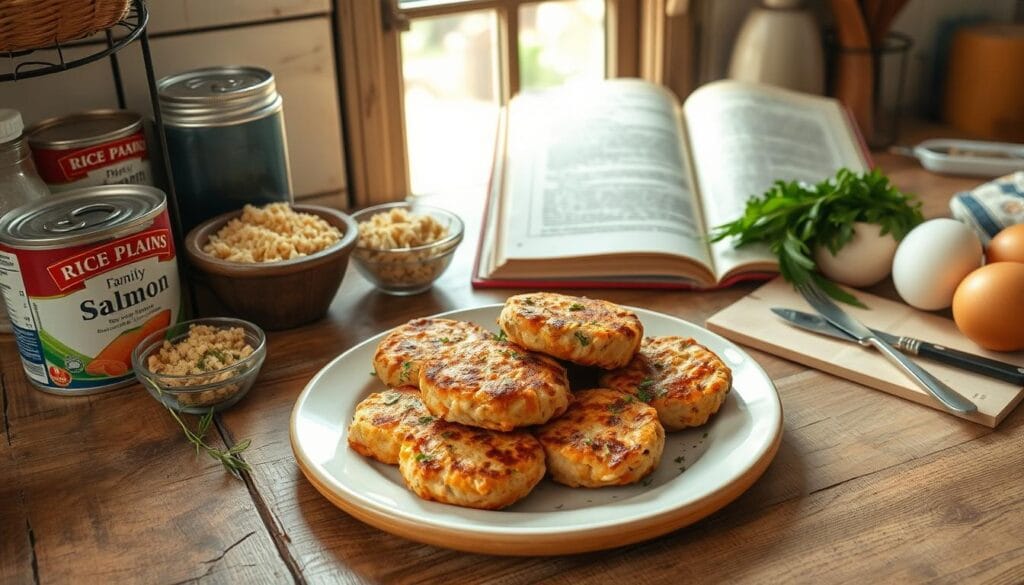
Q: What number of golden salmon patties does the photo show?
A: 7